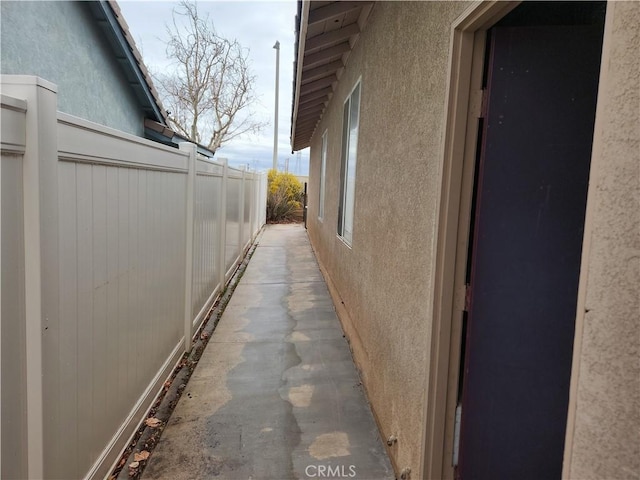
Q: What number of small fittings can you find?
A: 2